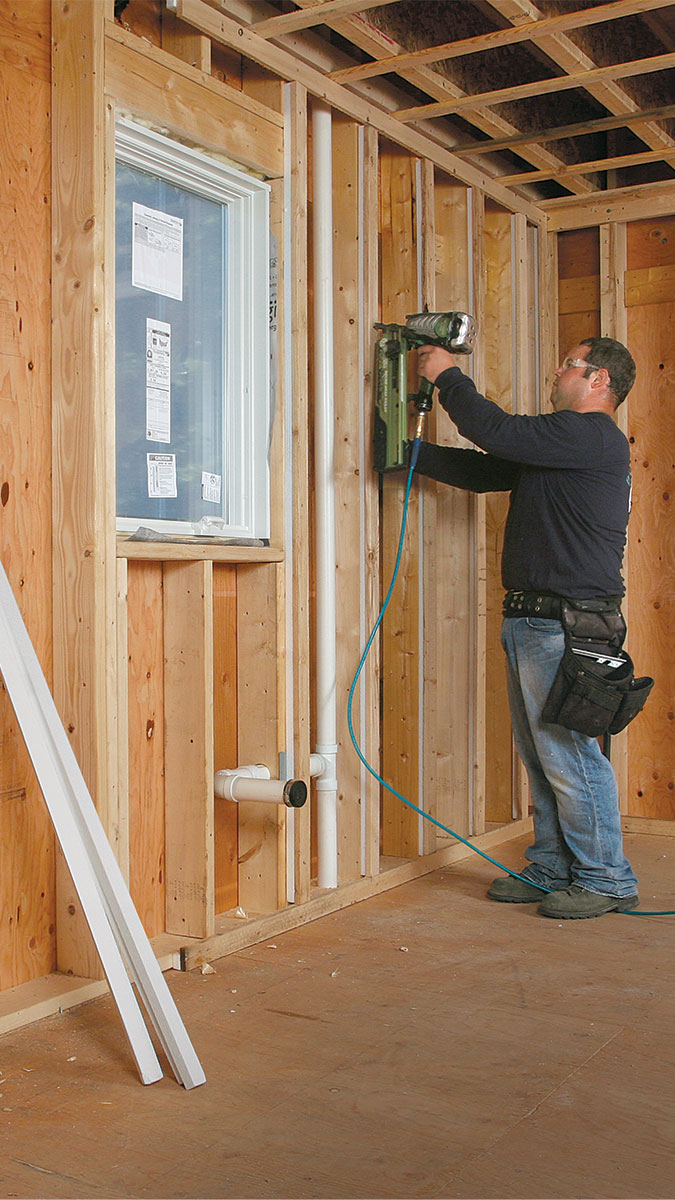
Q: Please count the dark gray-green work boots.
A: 2